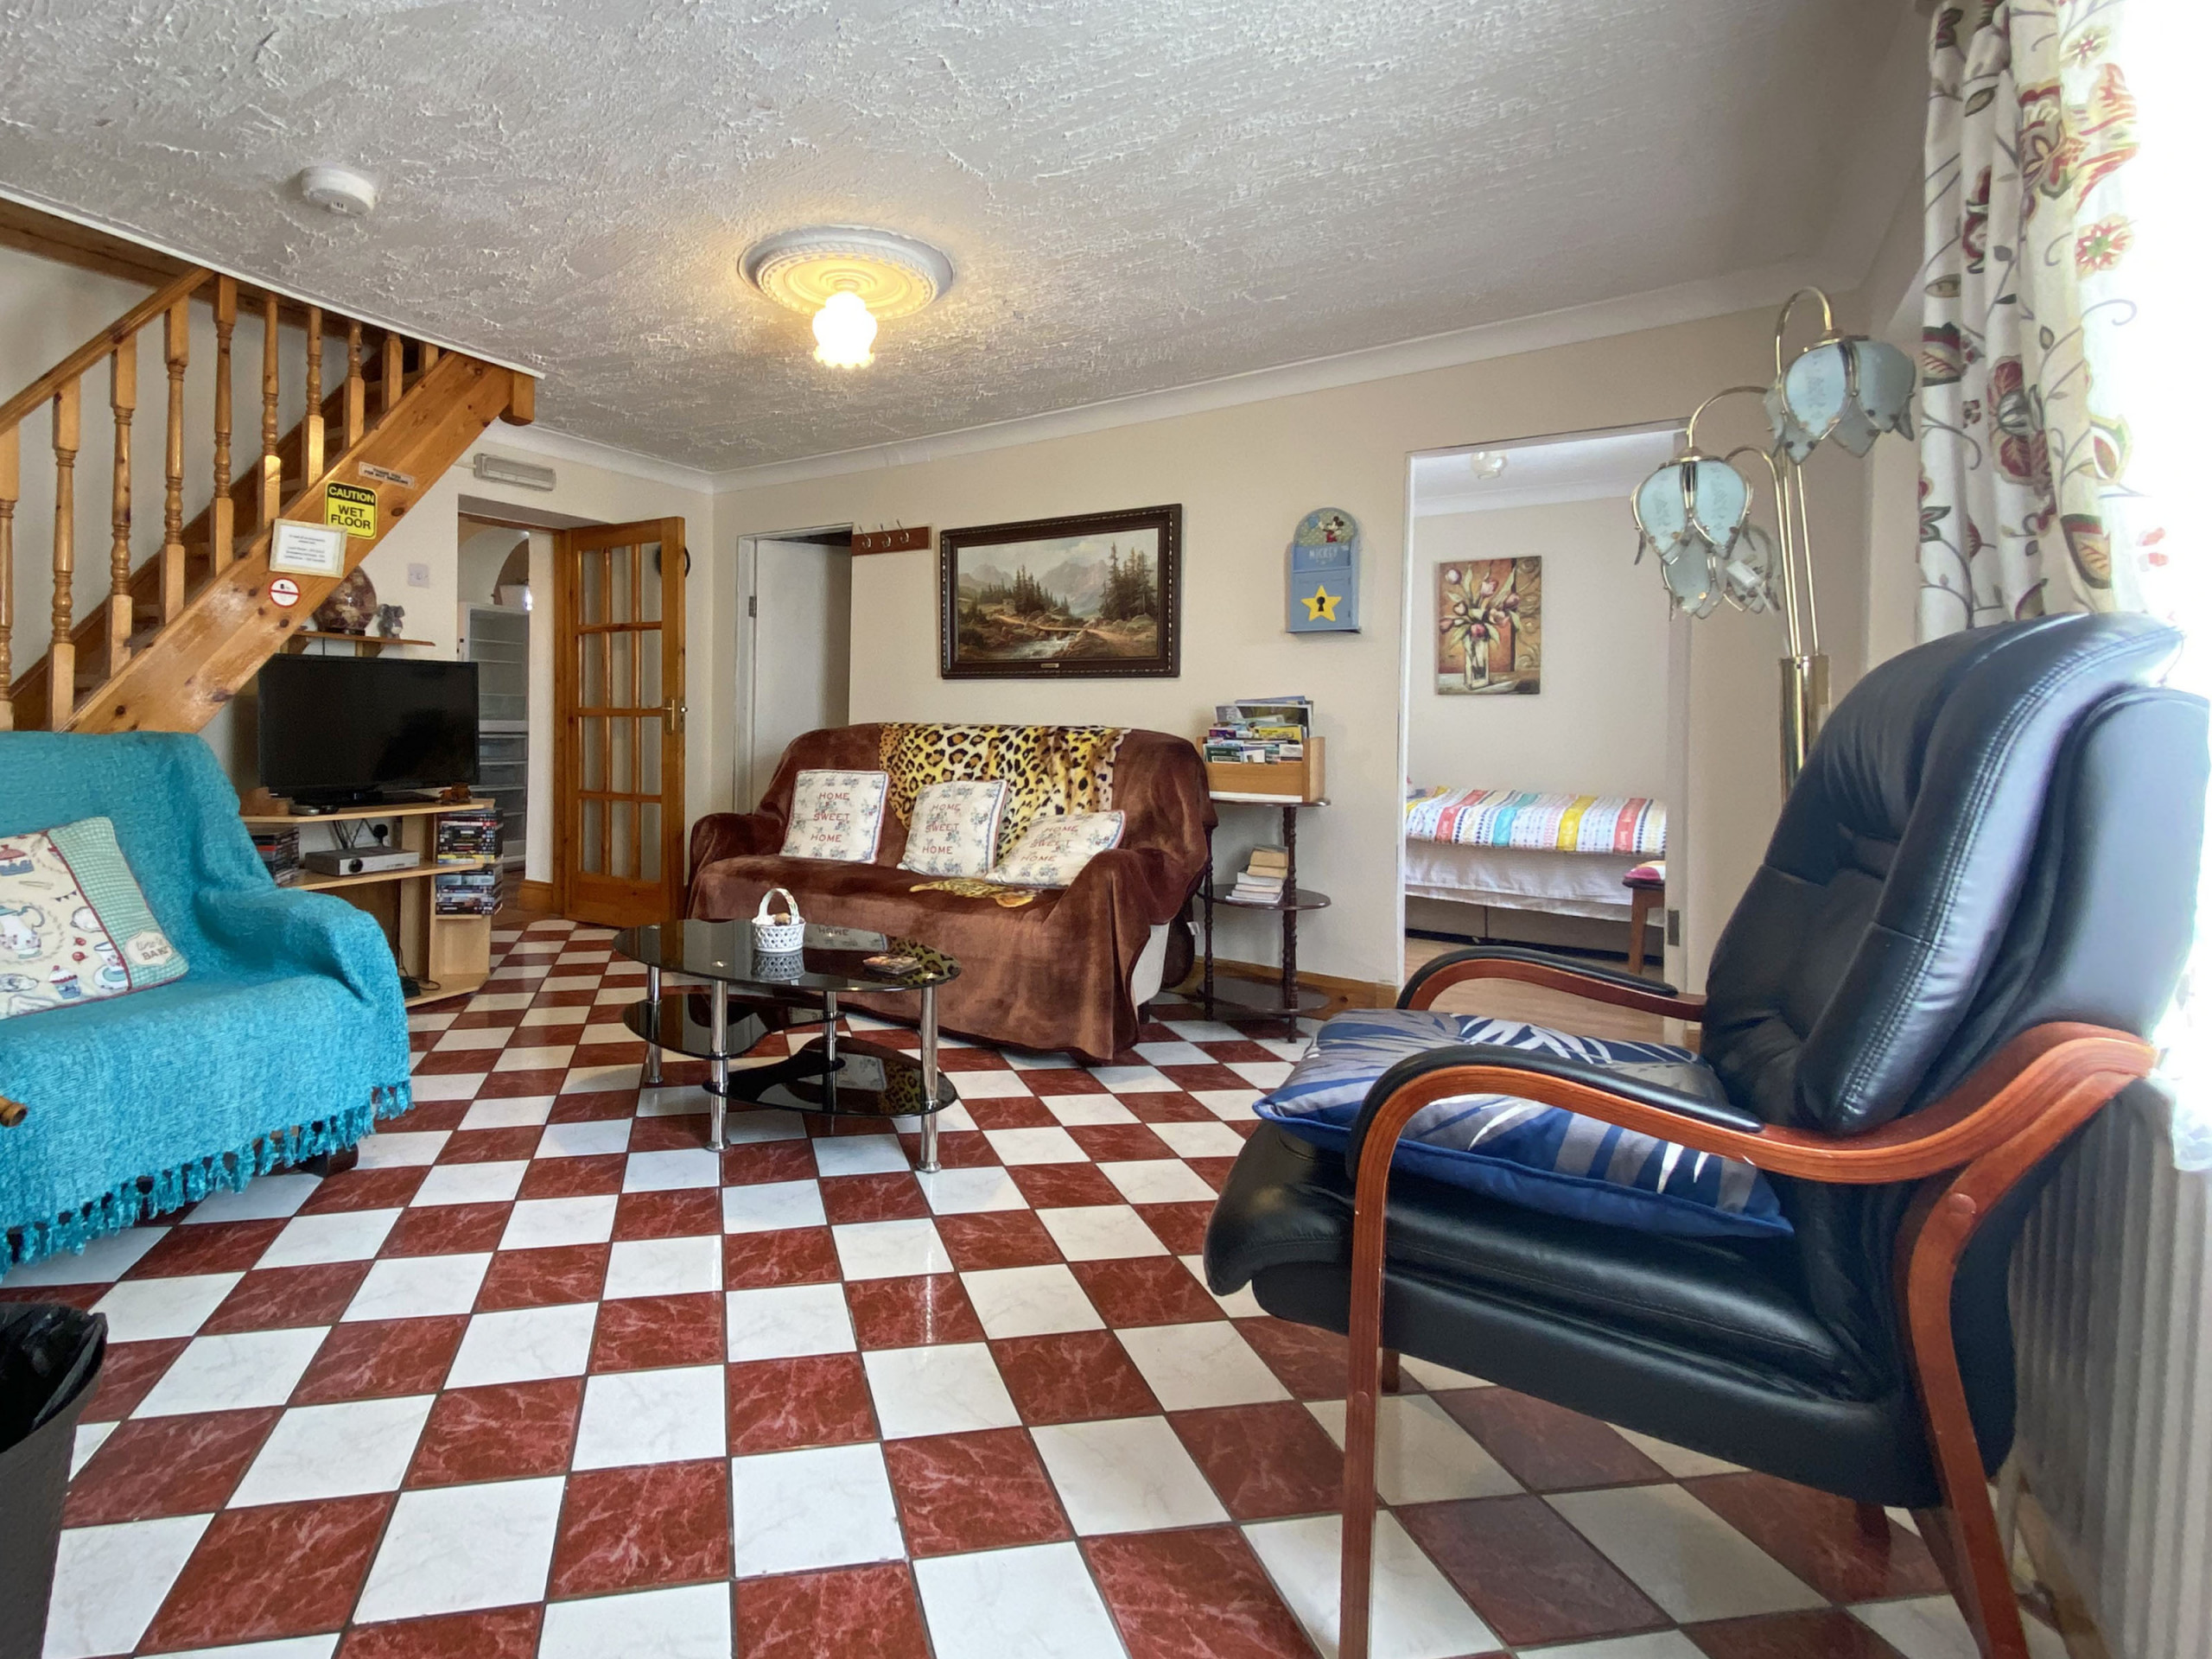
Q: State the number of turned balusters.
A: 10